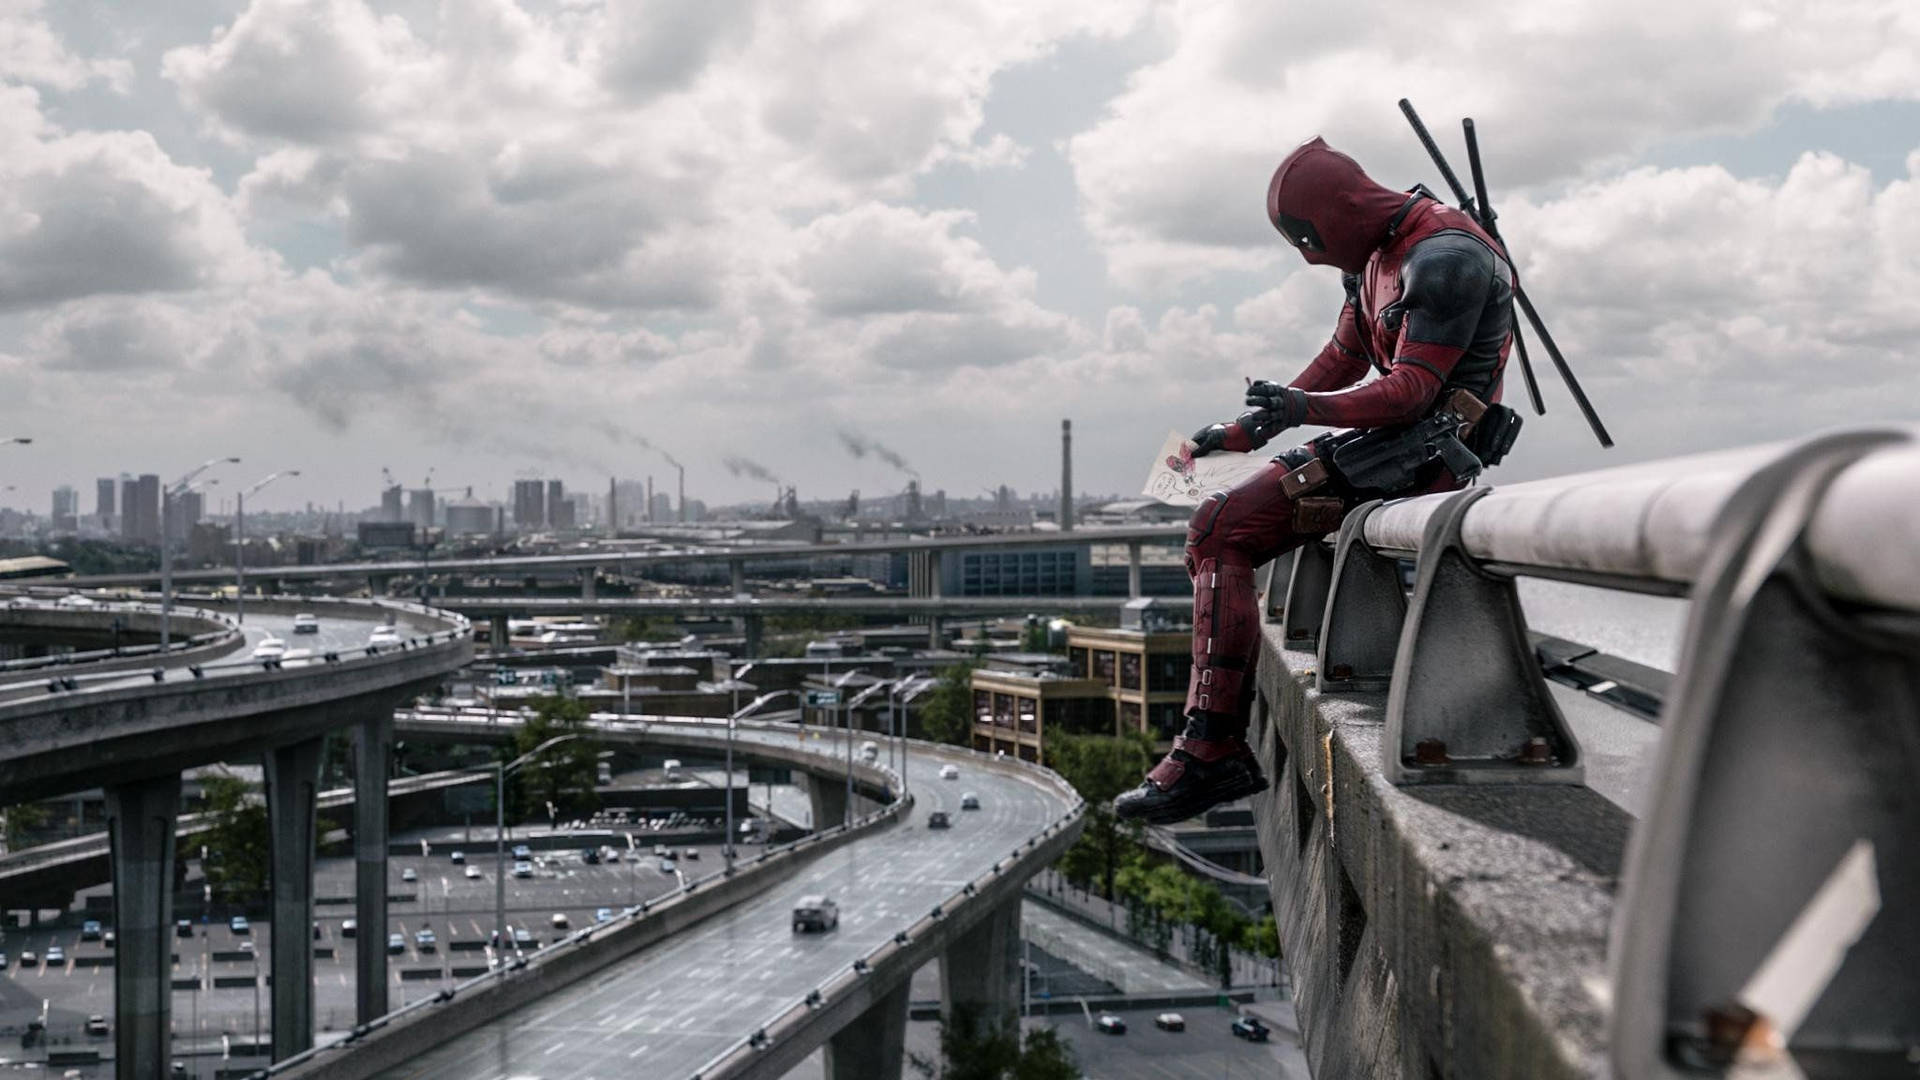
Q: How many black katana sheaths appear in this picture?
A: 2